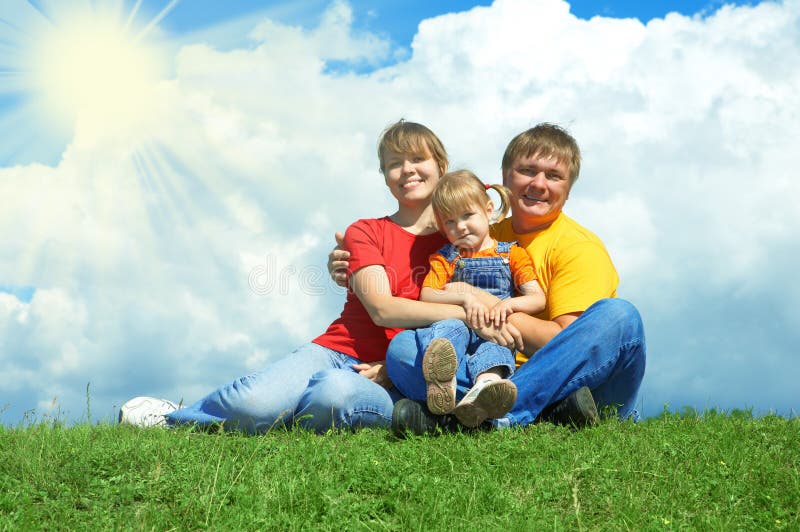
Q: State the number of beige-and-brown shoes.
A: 2